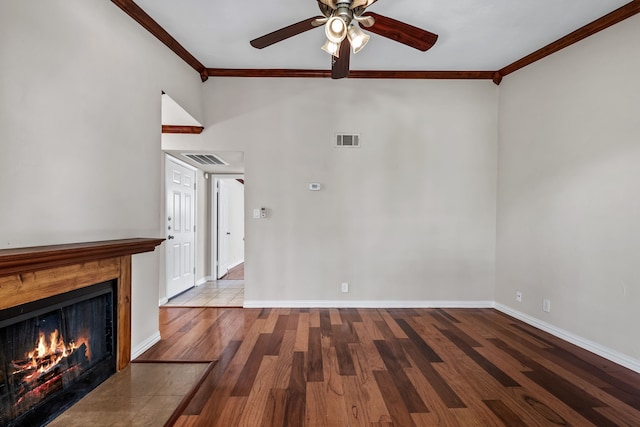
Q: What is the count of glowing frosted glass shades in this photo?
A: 3